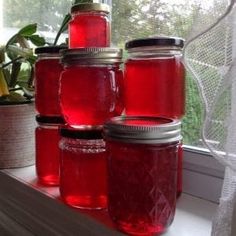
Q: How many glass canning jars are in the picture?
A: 8